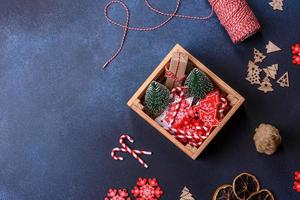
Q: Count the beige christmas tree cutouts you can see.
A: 9